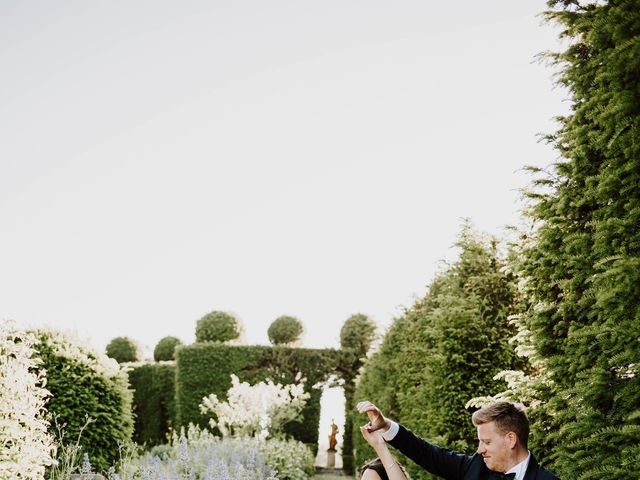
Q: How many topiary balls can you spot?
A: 5